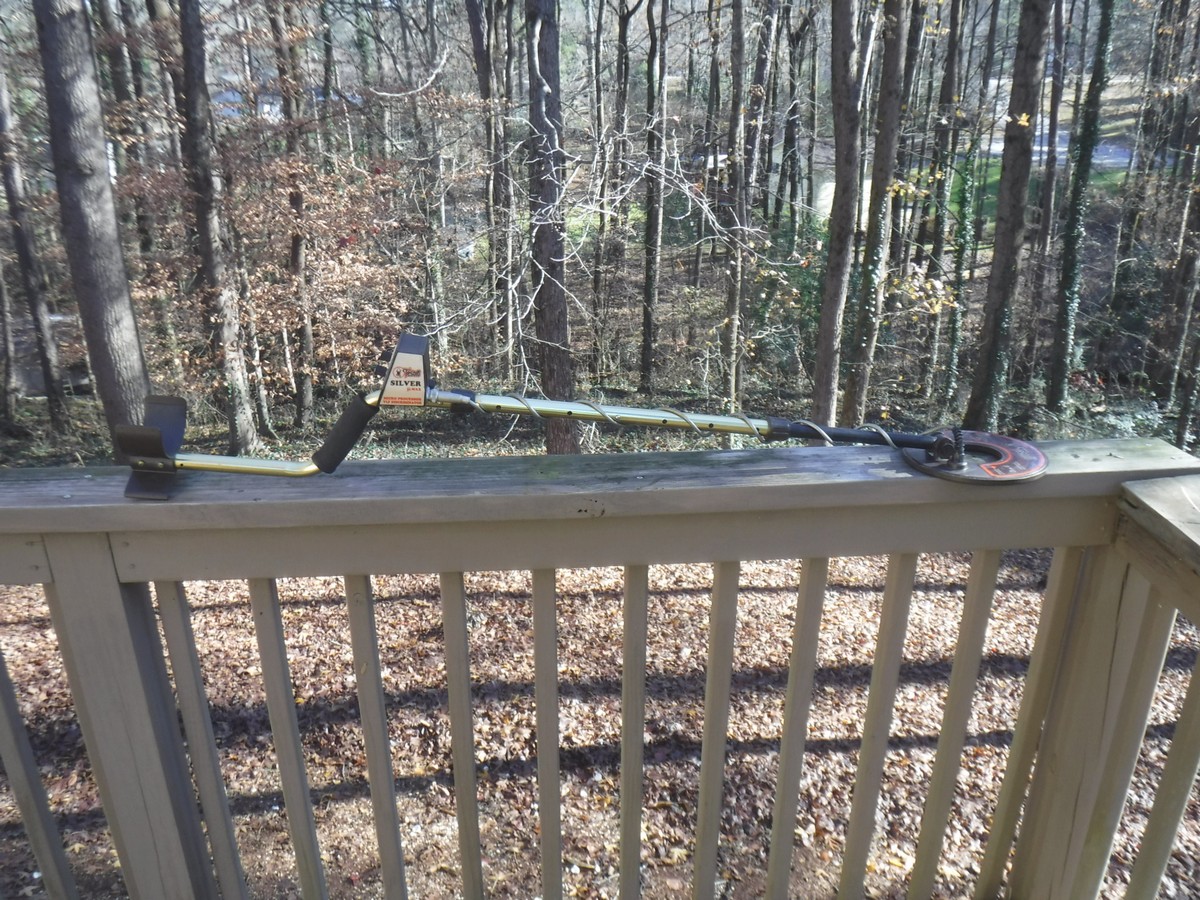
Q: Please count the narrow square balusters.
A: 14